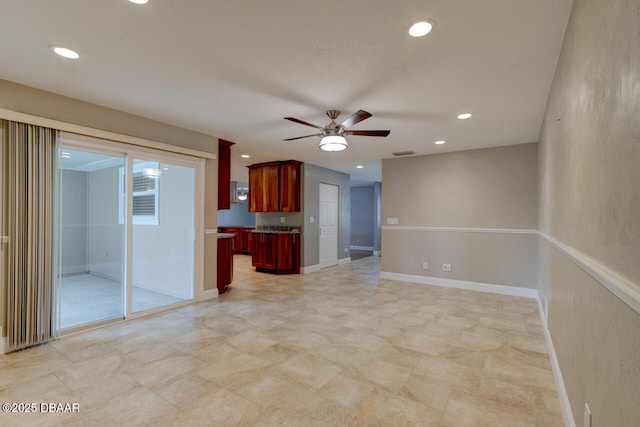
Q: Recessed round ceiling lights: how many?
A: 7